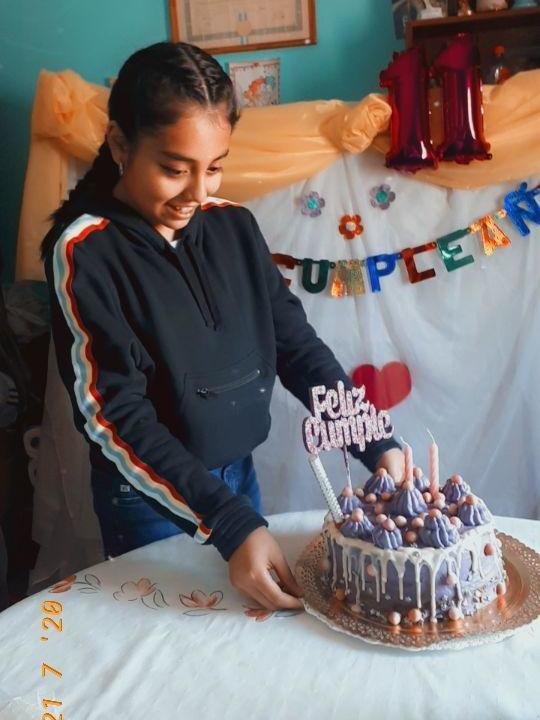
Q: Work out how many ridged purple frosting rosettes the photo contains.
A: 9